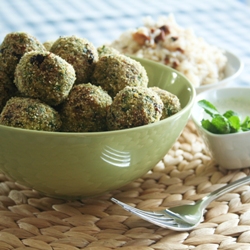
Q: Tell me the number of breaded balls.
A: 11